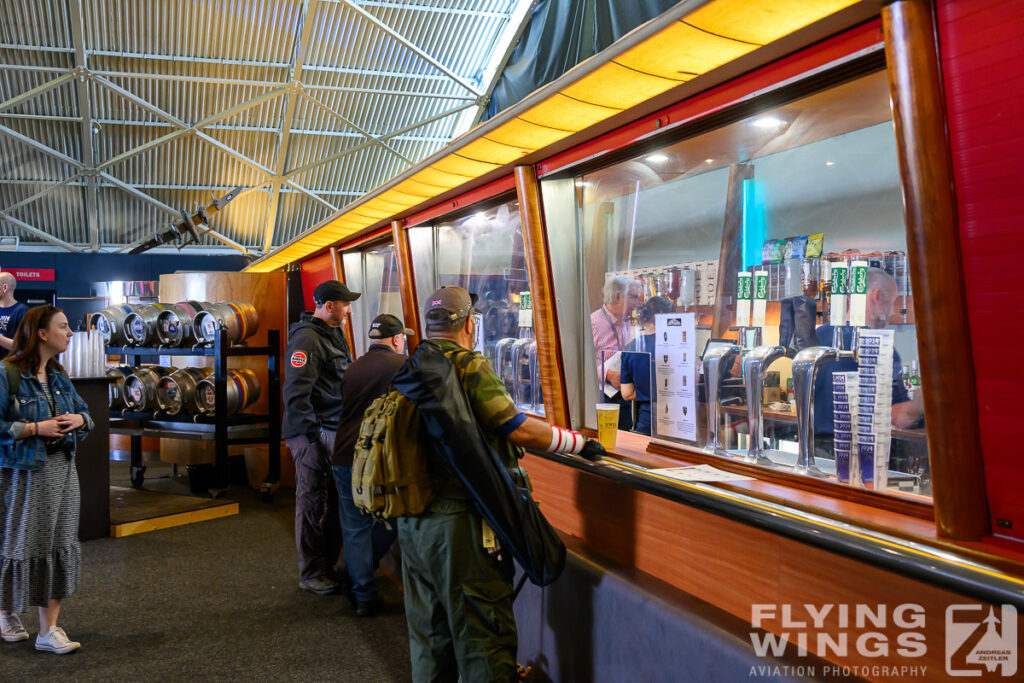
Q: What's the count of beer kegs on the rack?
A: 8